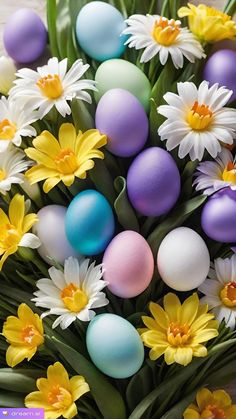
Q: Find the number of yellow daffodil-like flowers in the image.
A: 7